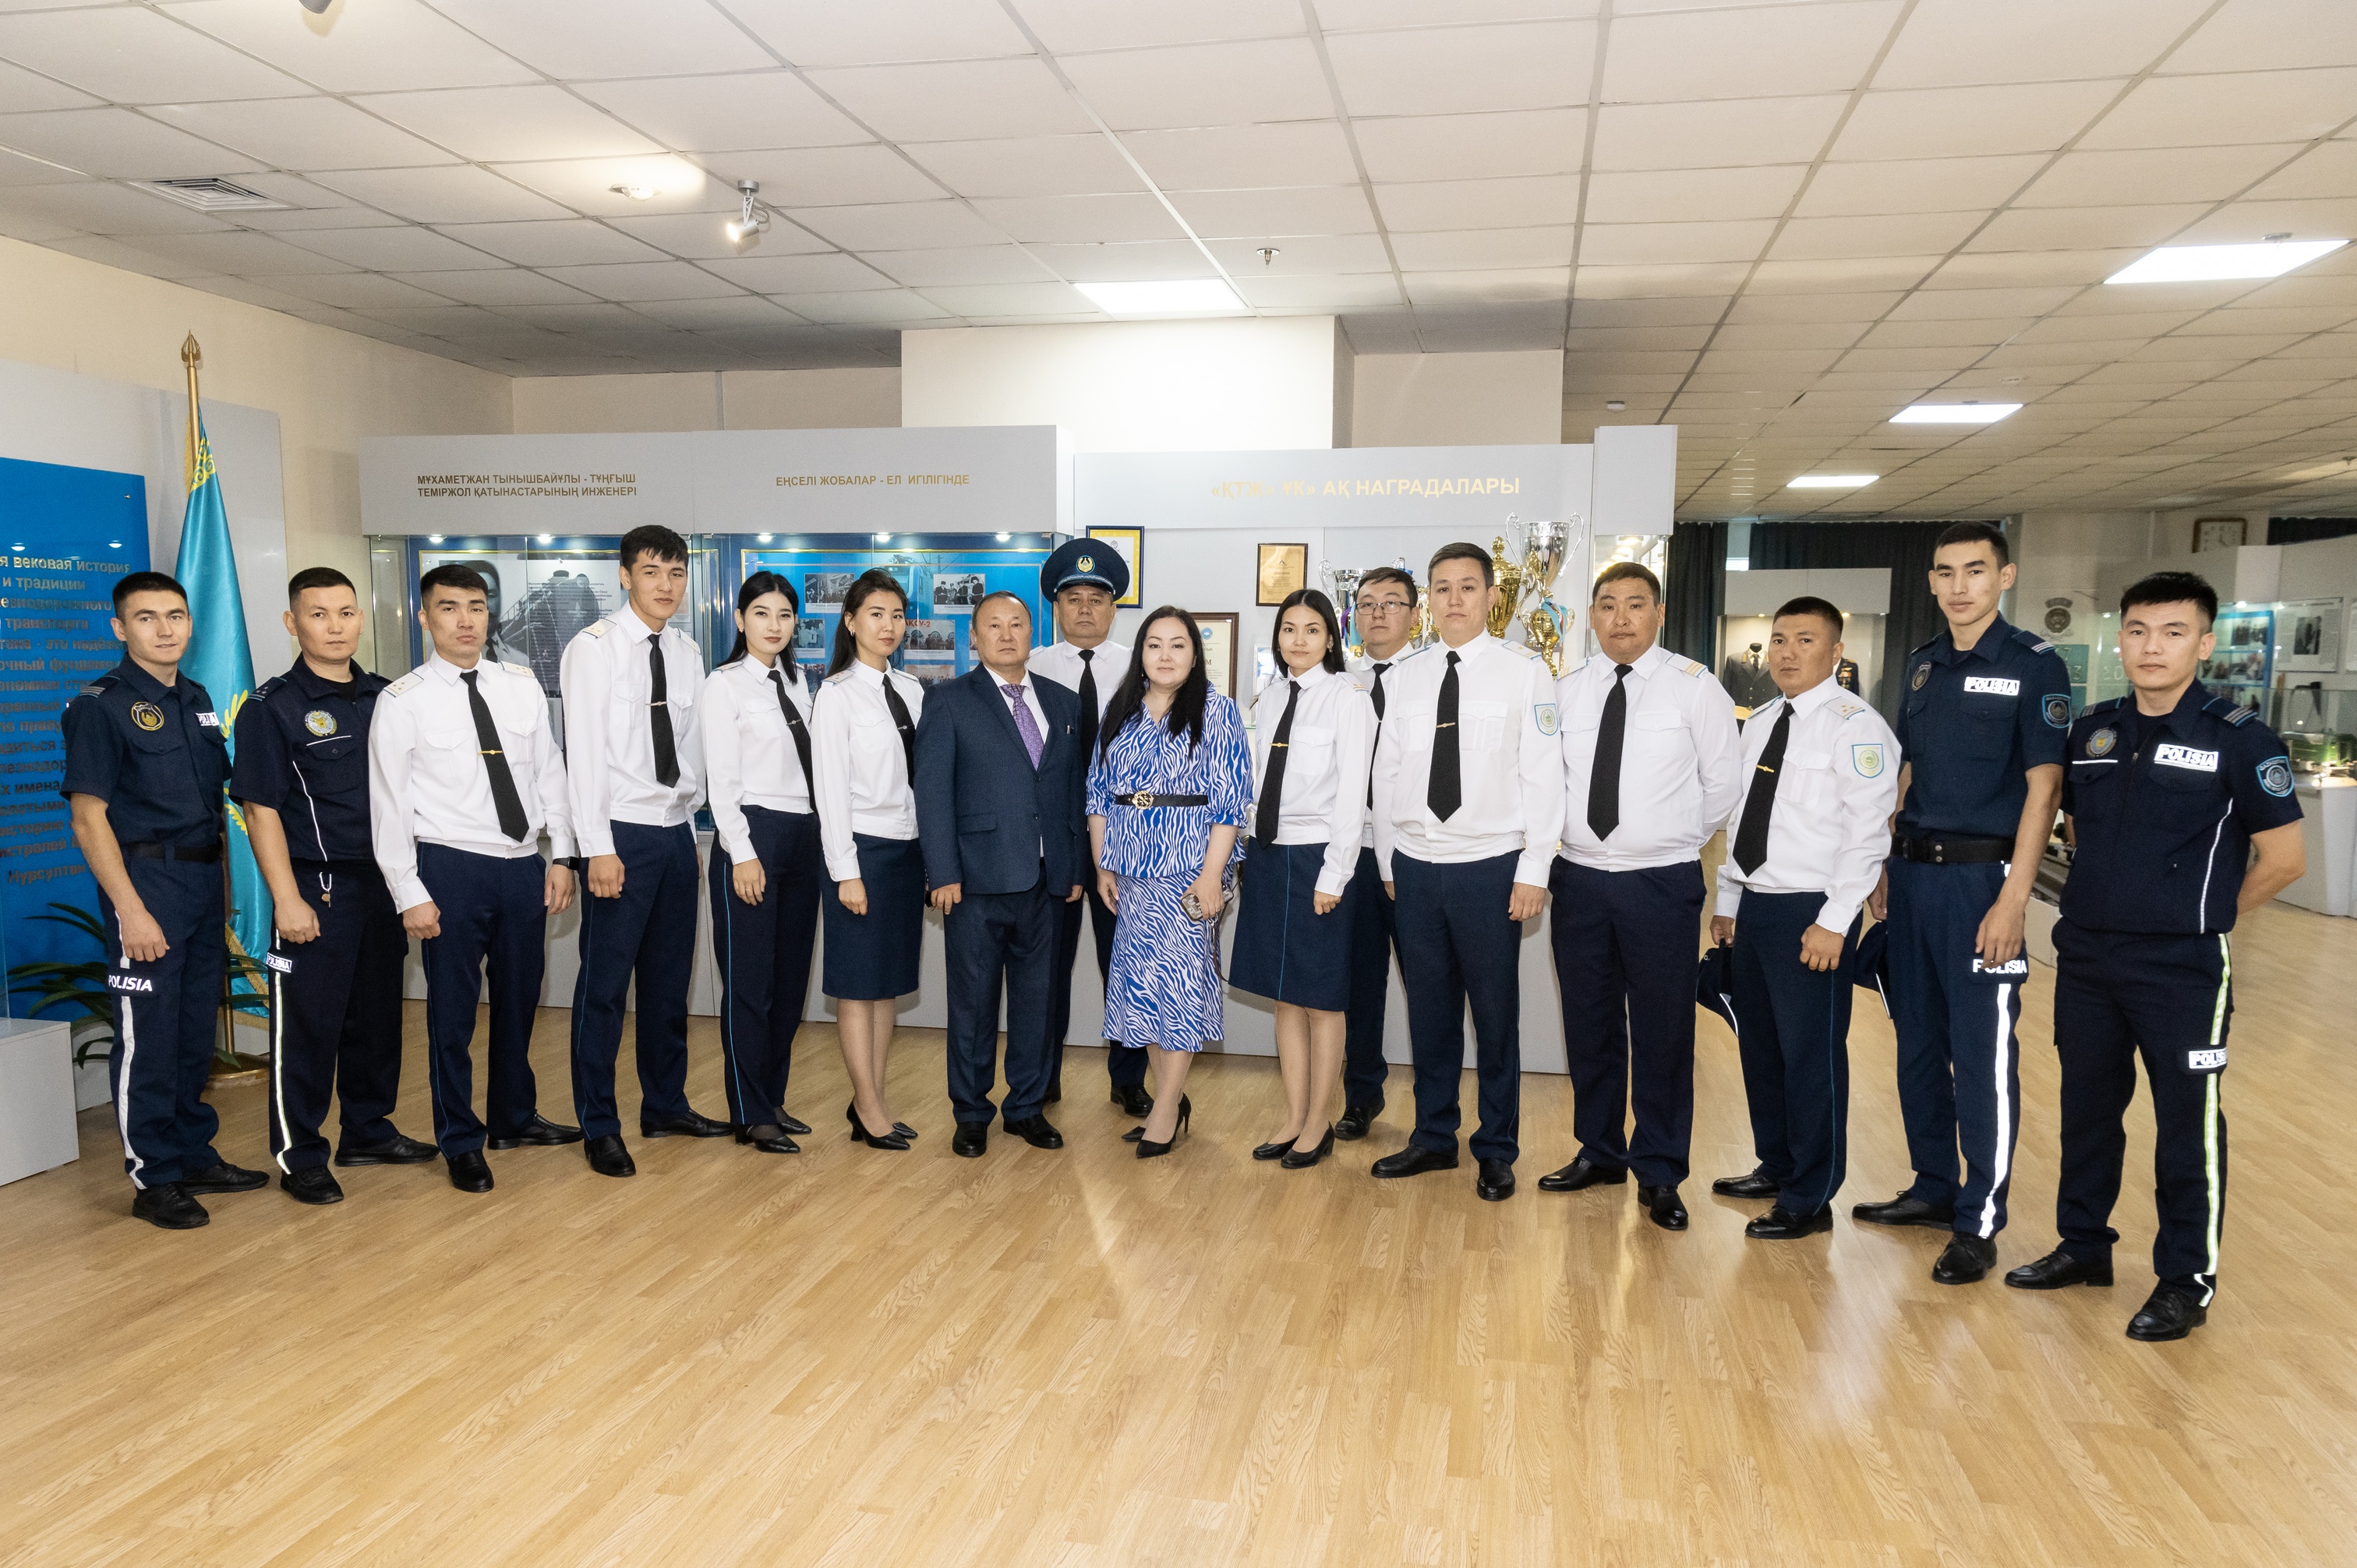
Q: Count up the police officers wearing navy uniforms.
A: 4